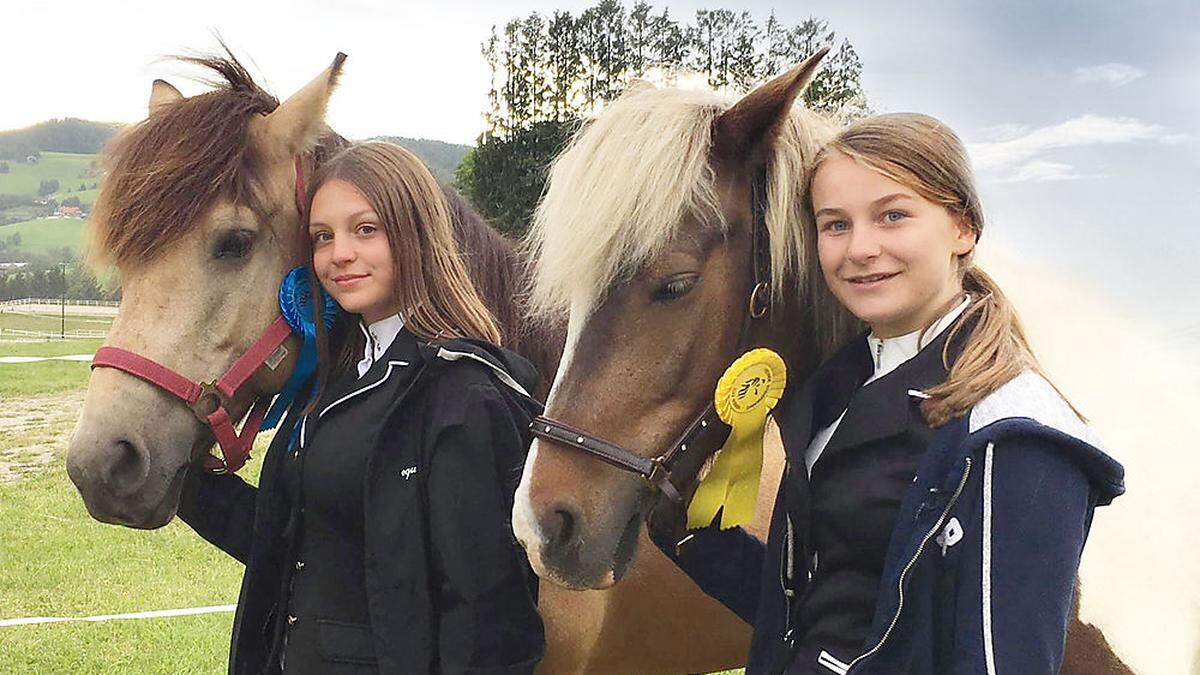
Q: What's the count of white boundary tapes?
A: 2